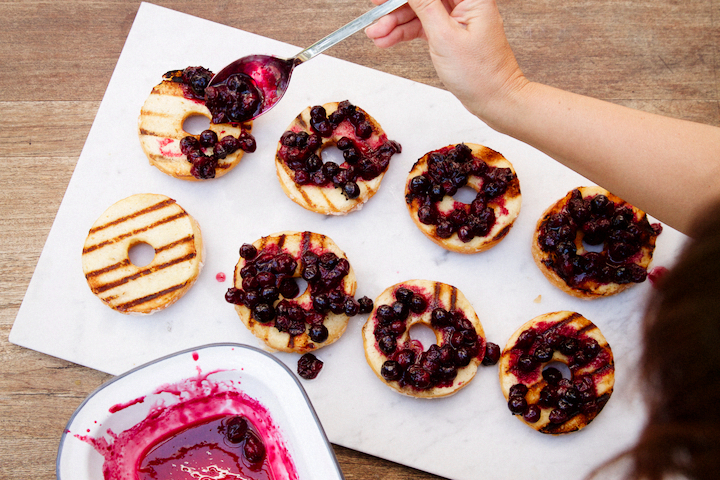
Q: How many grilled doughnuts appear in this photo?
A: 8